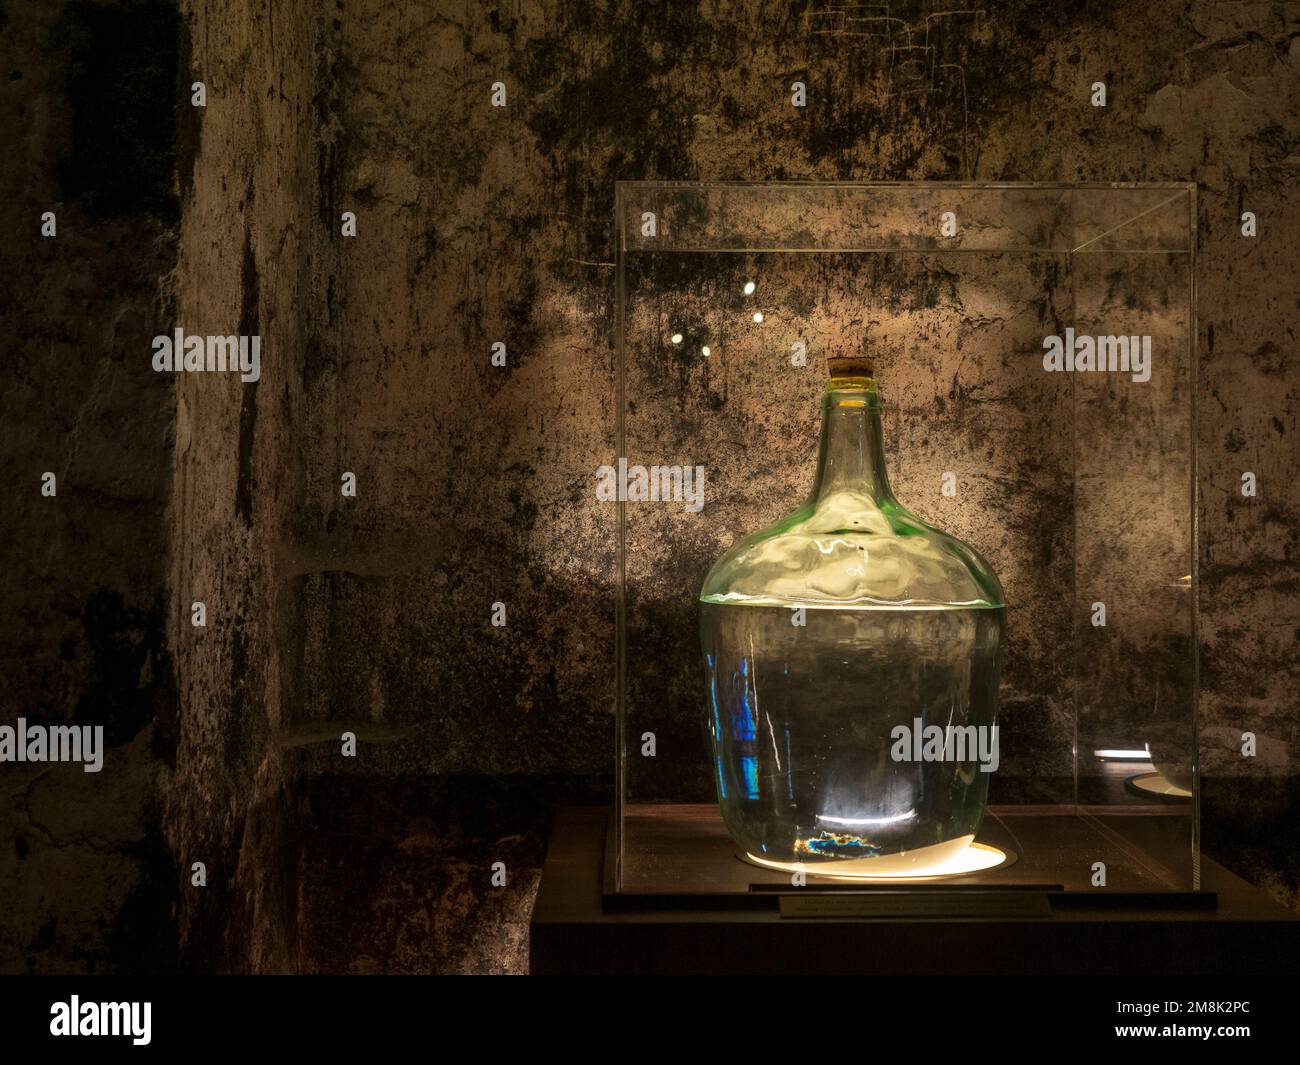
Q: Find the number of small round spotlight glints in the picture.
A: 4